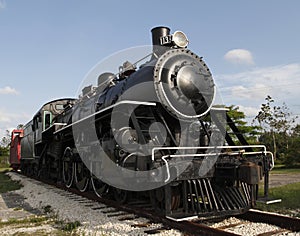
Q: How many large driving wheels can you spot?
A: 3